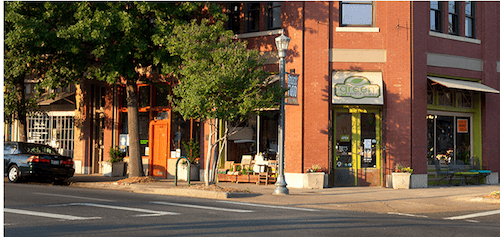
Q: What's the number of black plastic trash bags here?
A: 0